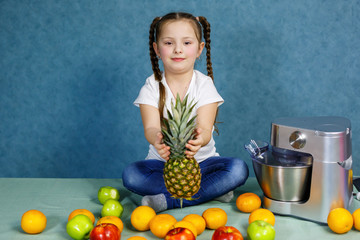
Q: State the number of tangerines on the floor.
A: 13